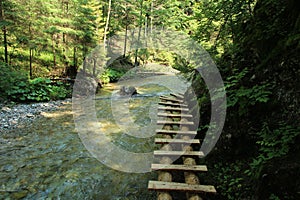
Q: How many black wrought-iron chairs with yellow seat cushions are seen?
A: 0